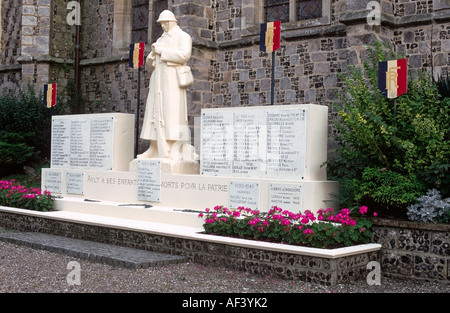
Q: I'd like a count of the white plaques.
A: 7